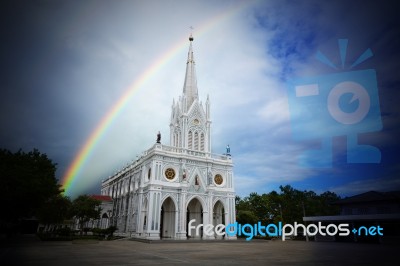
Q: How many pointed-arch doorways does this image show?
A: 3